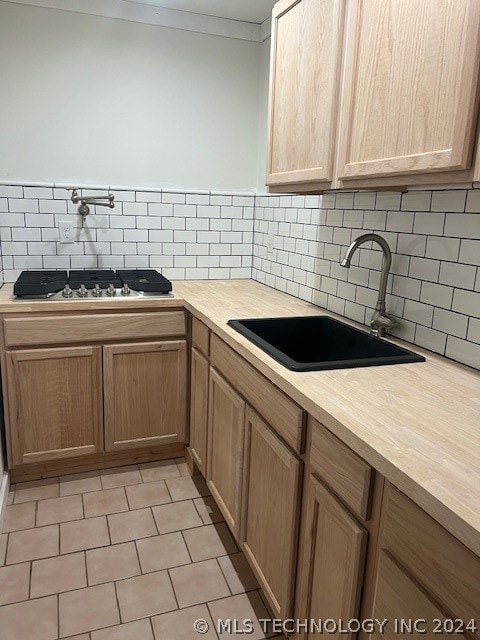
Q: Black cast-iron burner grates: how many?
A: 3